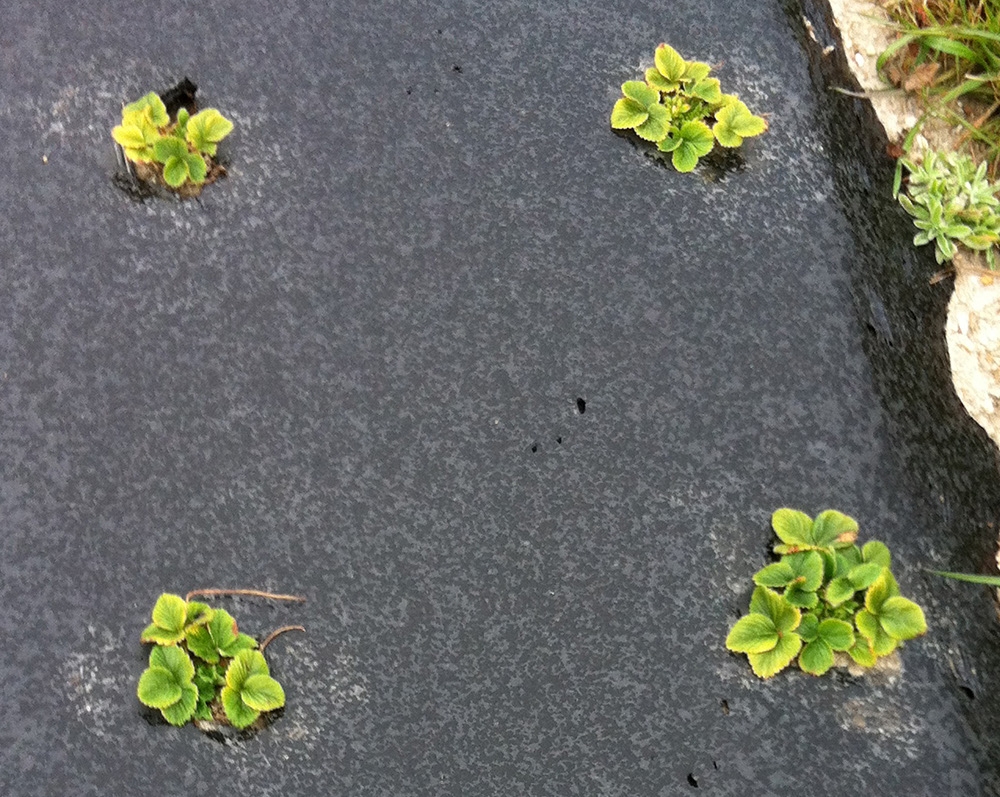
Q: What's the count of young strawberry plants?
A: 4